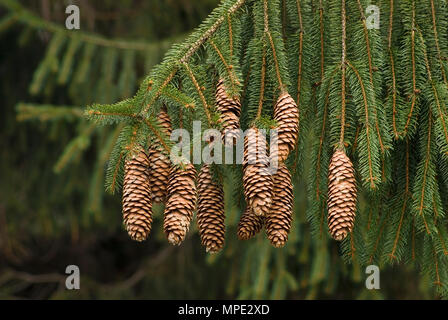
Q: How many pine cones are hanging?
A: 10